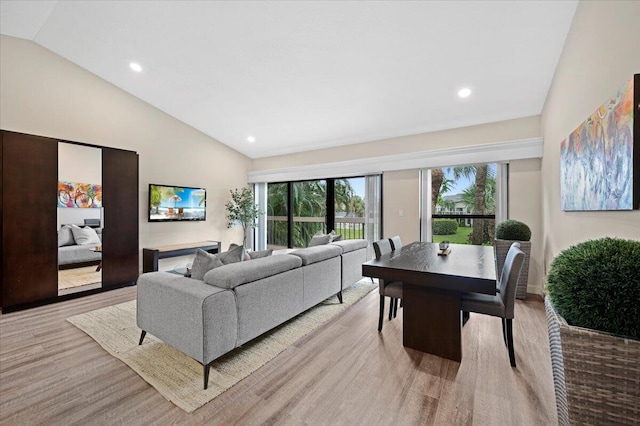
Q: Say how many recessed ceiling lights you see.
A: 3